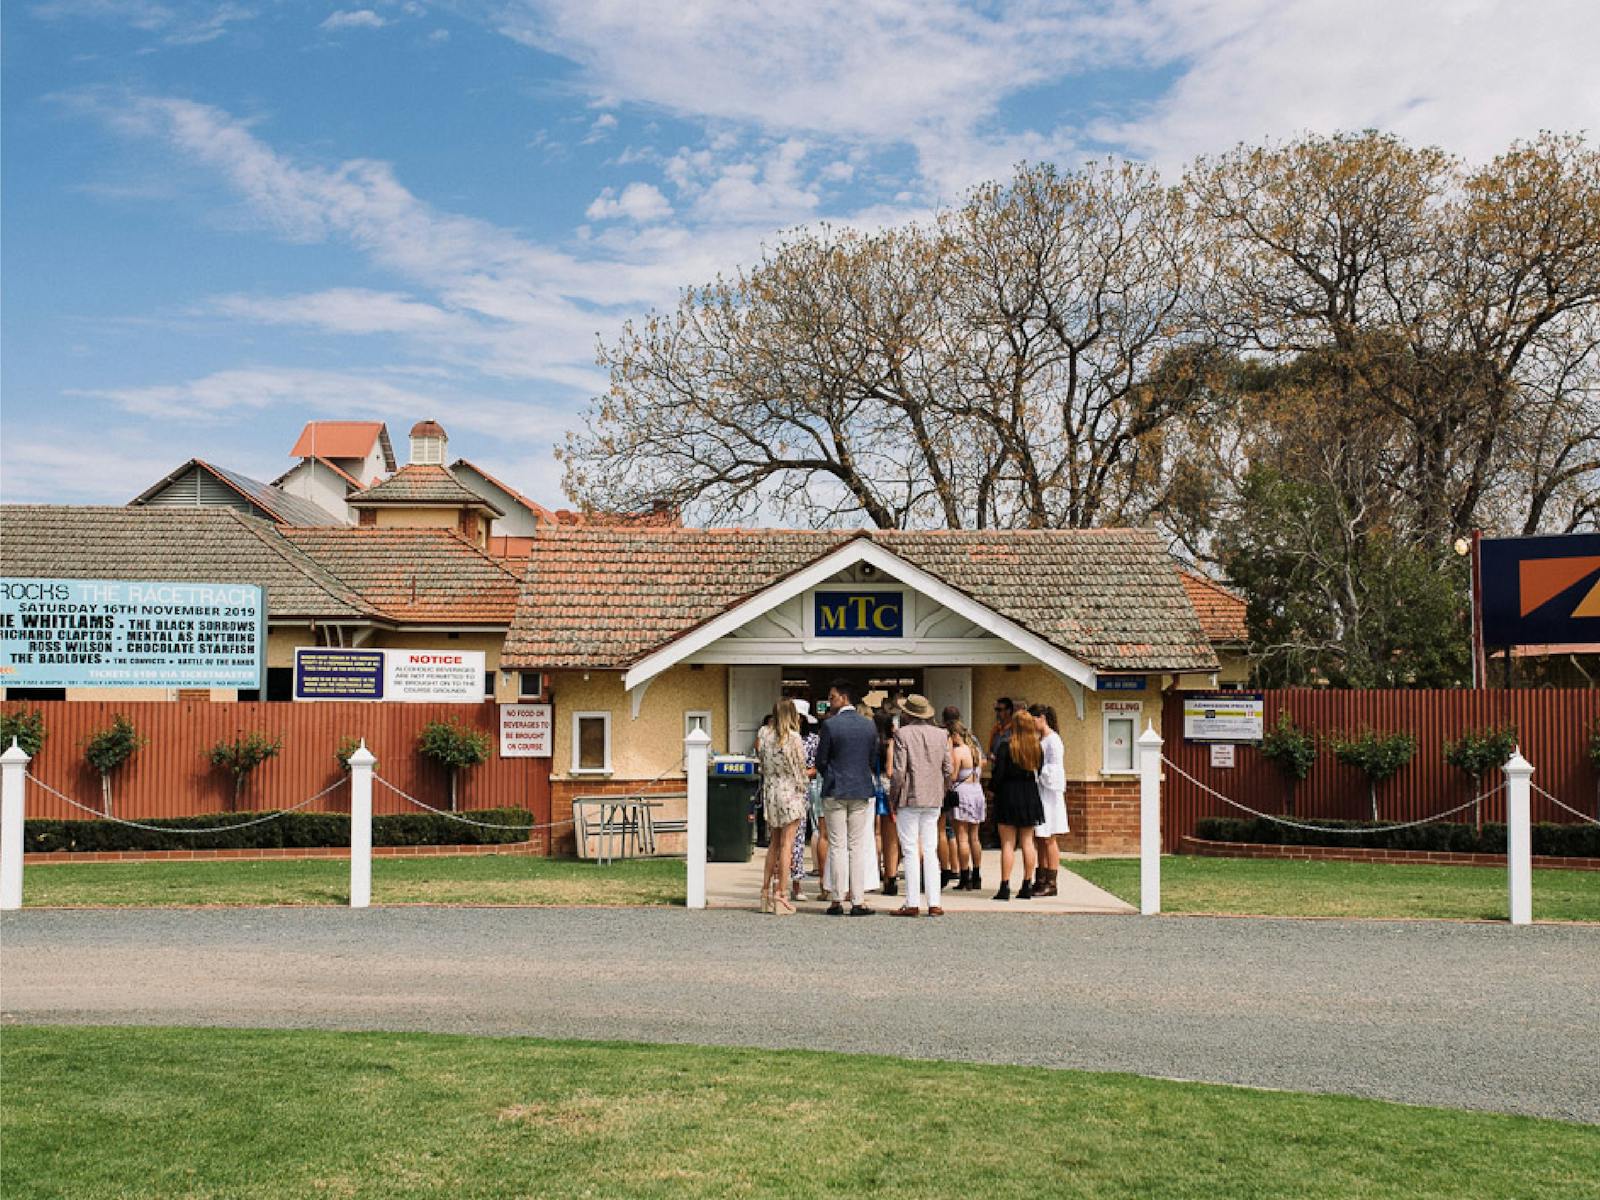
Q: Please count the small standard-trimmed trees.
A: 9